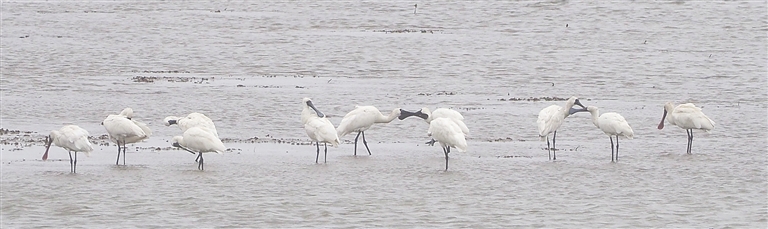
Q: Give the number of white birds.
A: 11